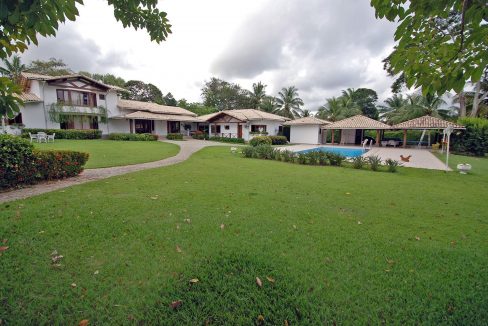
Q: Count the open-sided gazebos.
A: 2